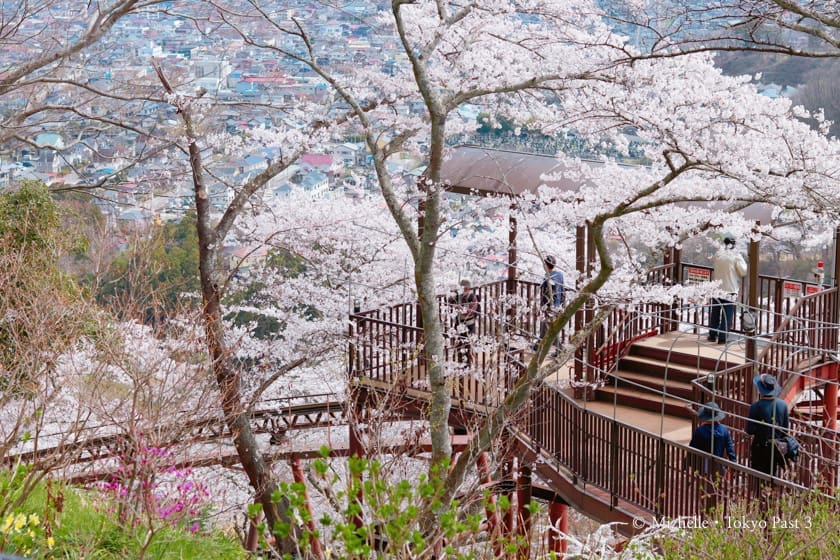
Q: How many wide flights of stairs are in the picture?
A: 1